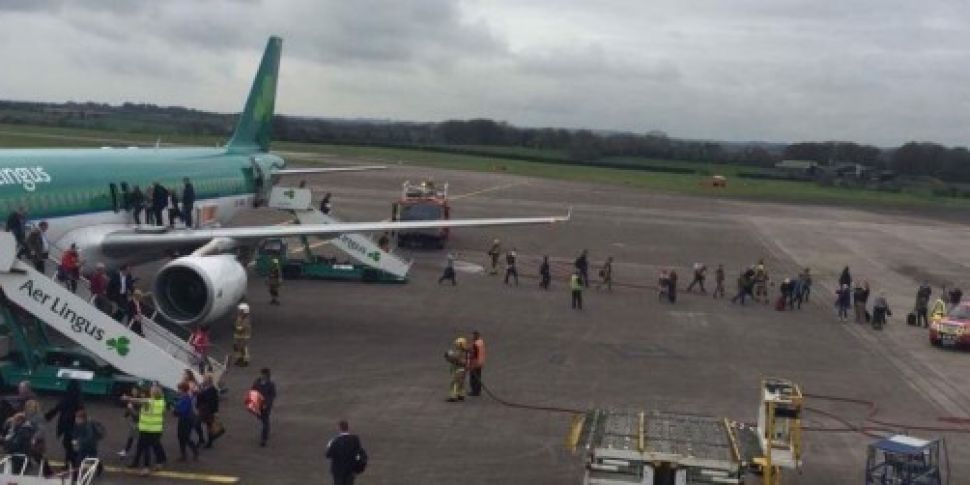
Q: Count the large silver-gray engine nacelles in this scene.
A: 1